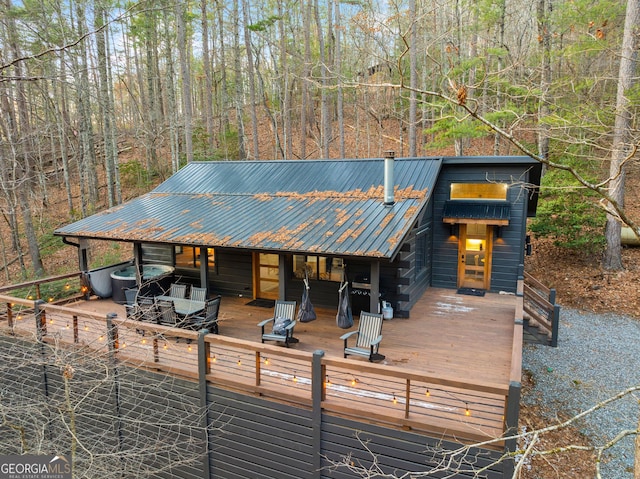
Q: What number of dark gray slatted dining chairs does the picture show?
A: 6